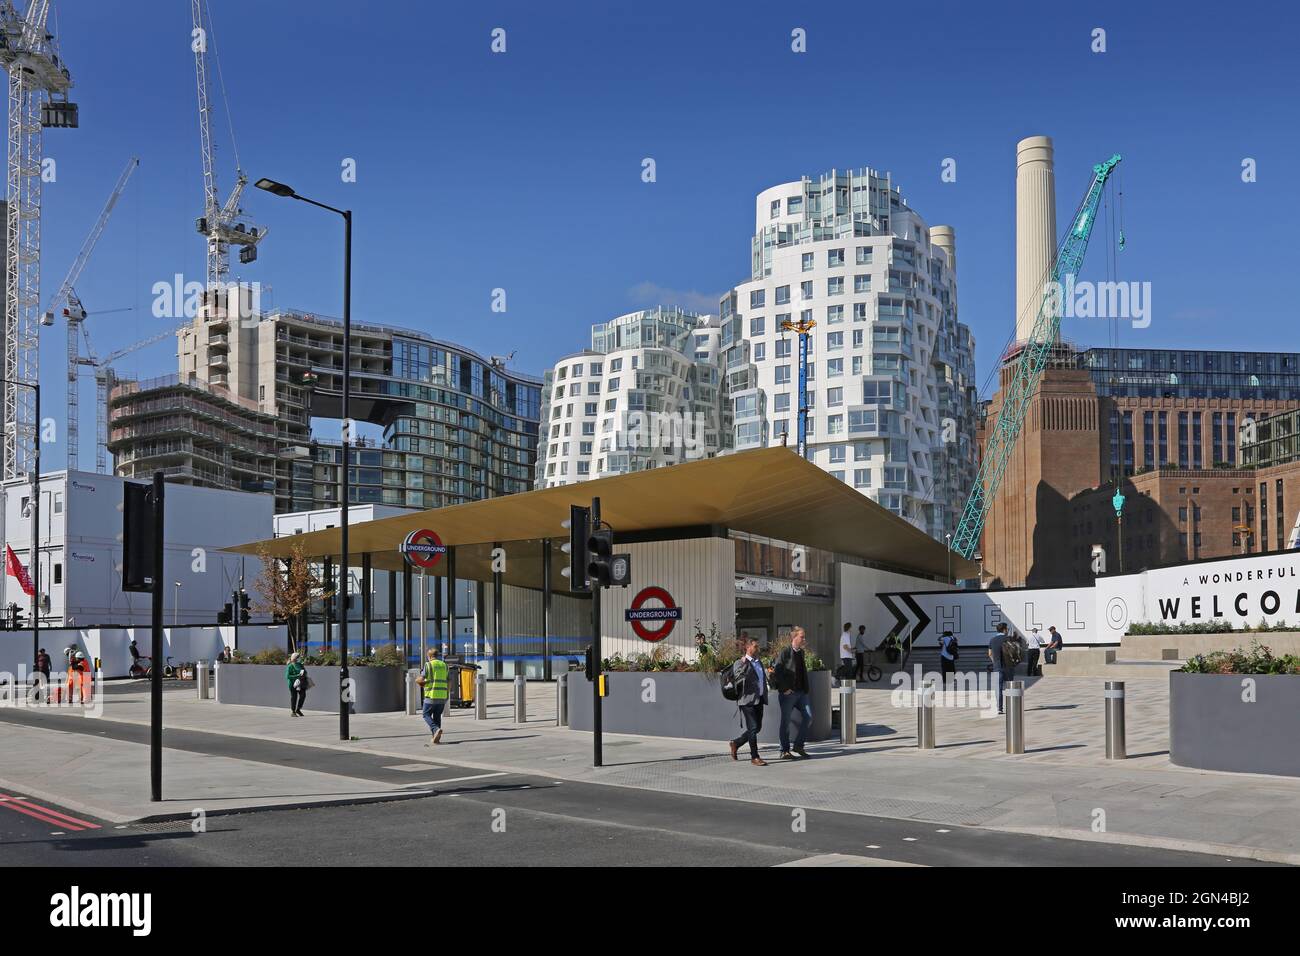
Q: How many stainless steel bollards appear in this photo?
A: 11